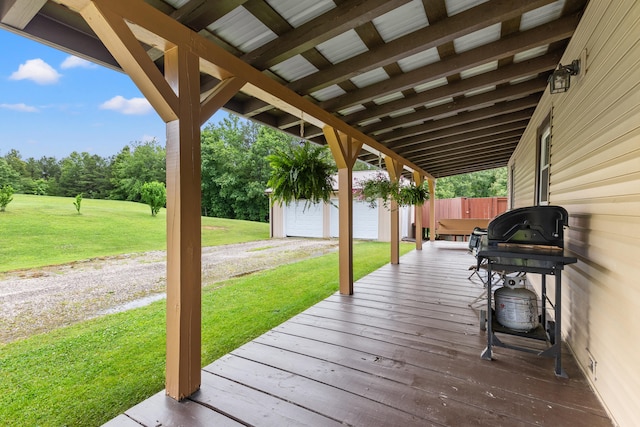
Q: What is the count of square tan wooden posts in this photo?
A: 5